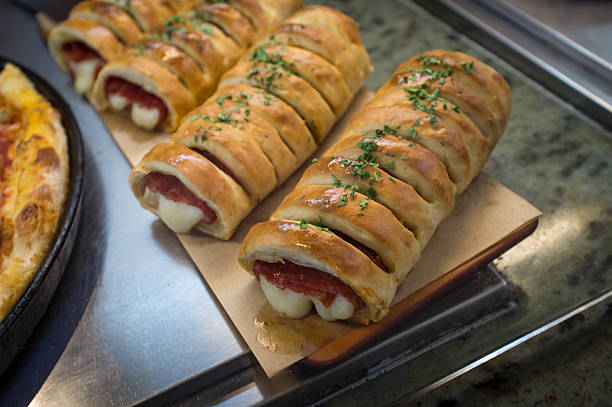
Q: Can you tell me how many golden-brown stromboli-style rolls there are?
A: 4